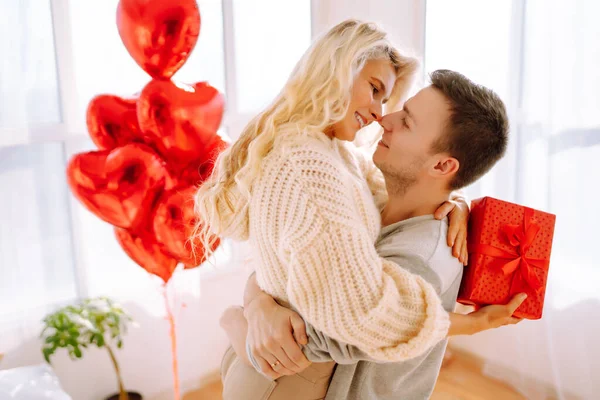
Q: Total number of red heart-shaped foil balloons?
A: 7